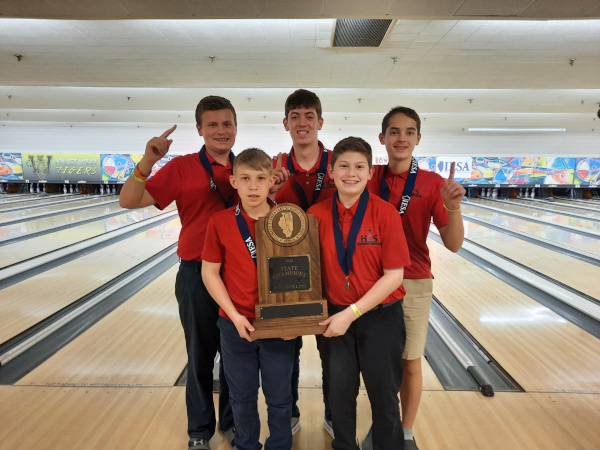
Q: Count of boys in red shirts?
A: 5